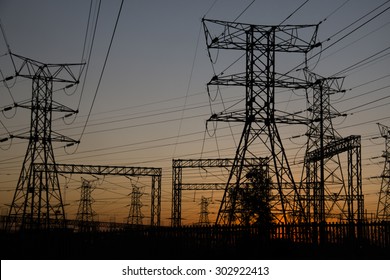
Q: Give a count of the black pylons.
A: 7